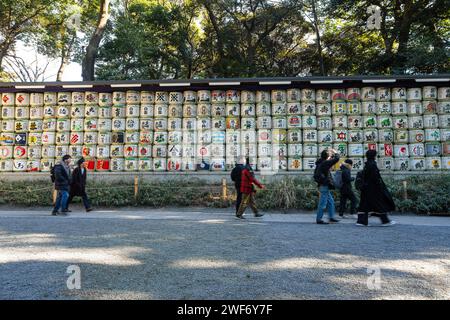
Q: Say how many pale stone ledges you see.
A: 1